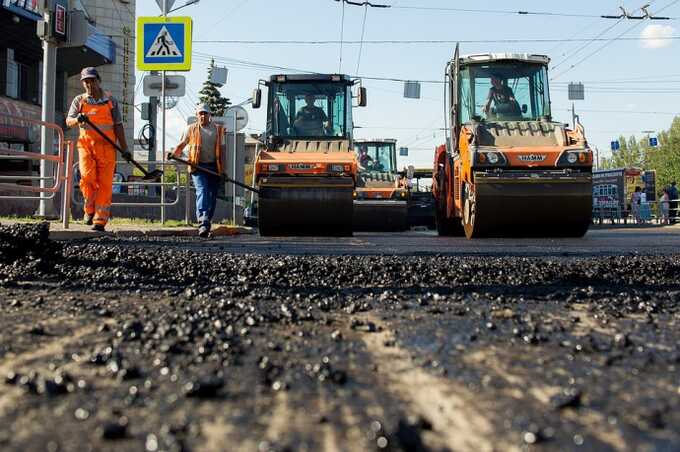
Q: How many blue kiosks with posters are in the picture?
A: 1